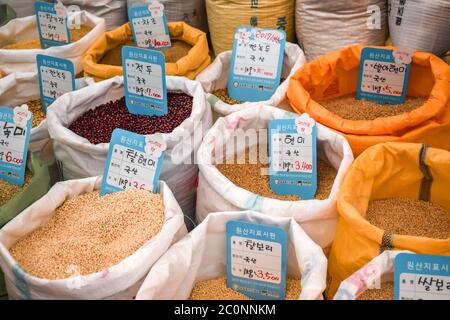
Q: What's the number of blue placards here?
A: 11